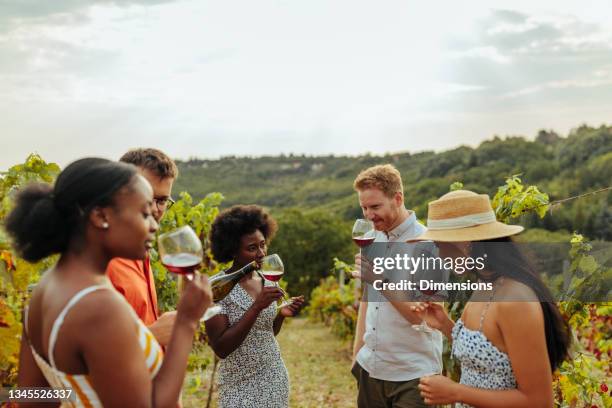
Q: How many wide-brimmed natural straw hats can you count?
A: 1